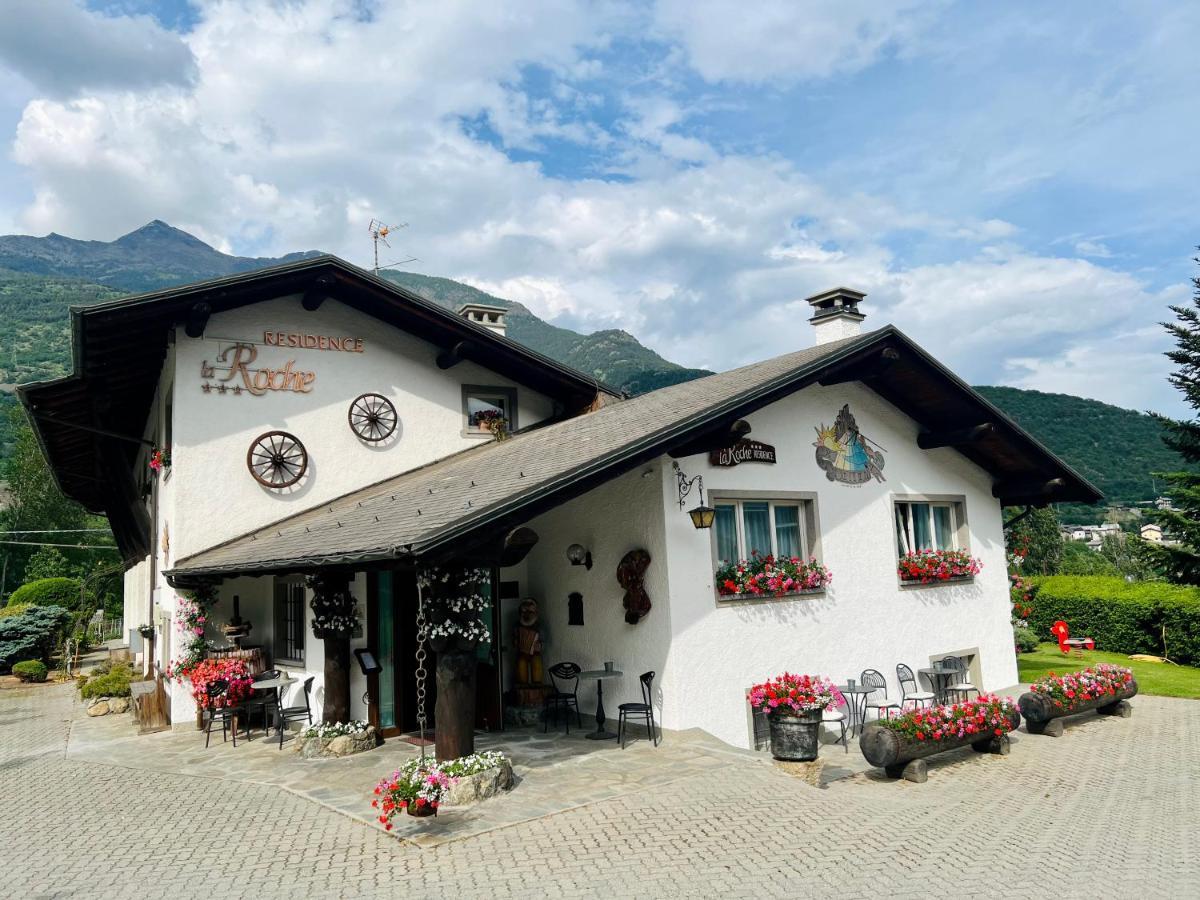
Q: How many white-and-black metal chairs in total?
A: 4